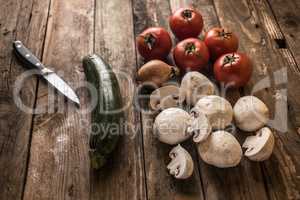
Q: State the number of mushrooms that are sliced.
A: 4